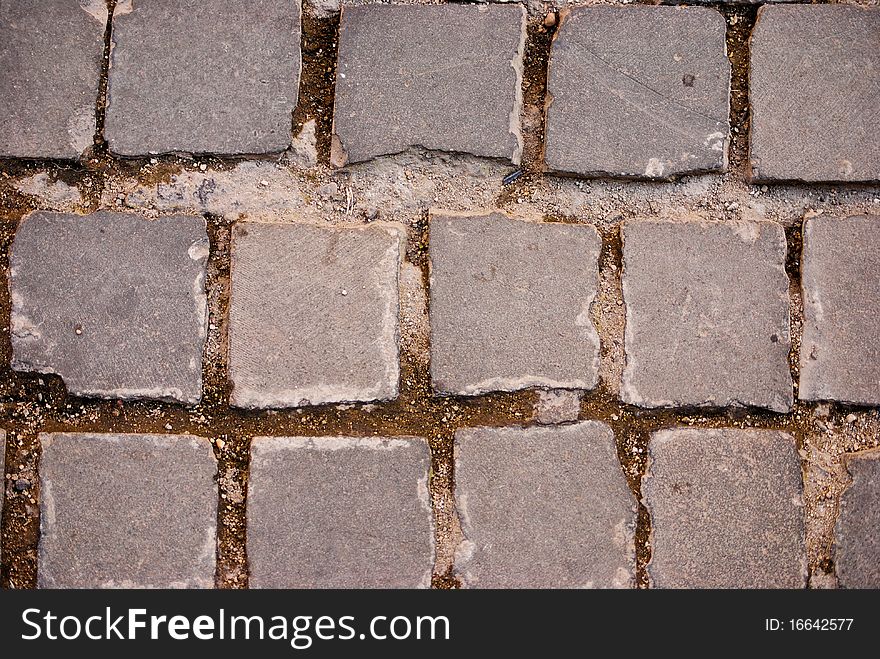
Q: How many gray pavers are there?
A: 15